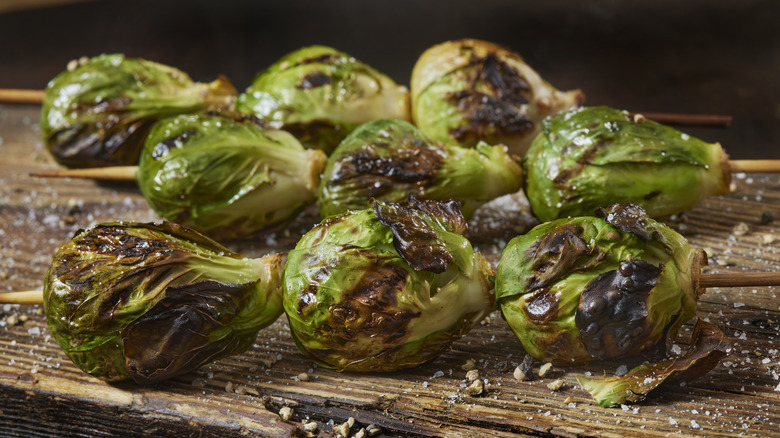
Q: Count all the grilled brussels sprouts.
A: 9